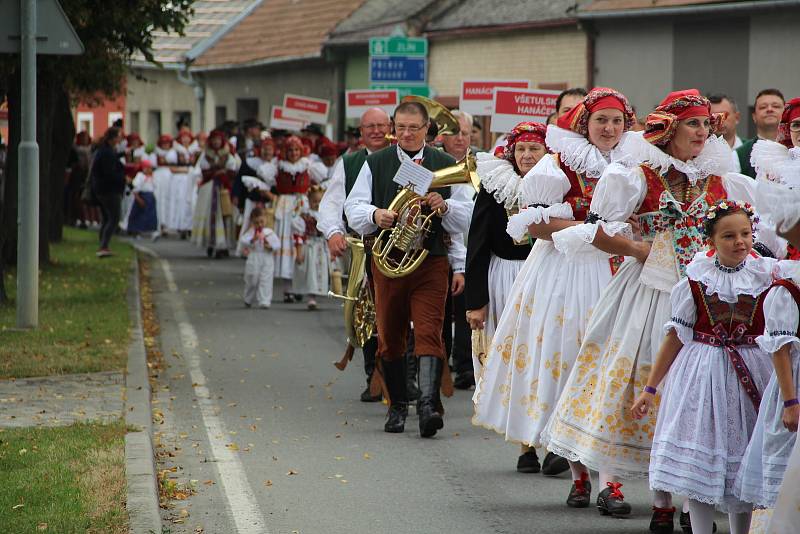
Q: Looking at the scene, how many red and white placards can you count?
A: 5